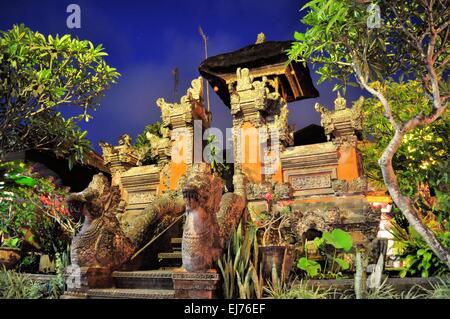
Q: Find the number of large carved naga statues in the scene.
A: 2